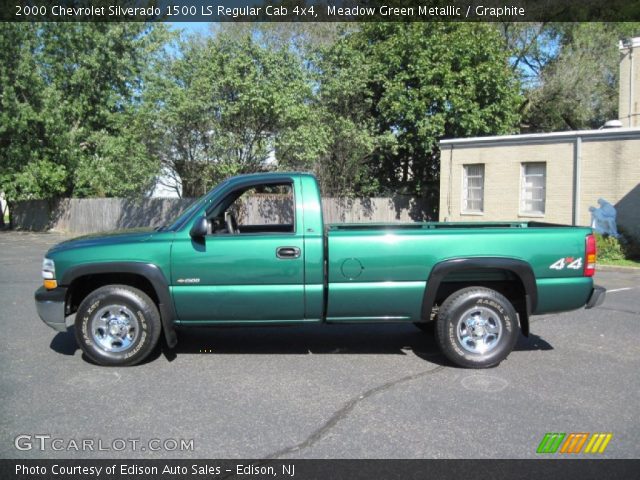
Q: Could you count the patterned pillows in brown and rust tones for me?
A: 0